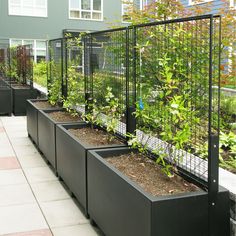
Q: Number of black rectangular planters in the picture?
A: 6